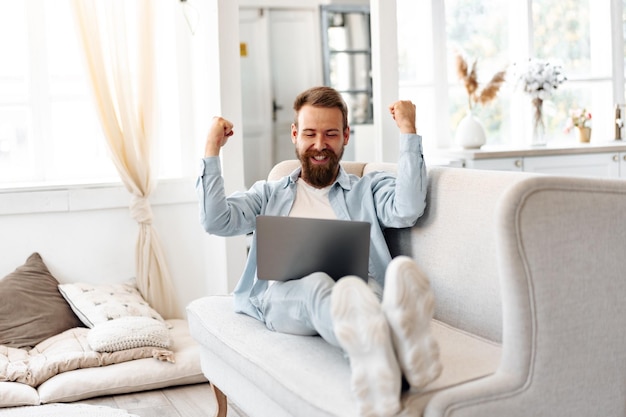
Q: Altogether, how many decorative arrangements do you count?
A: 3